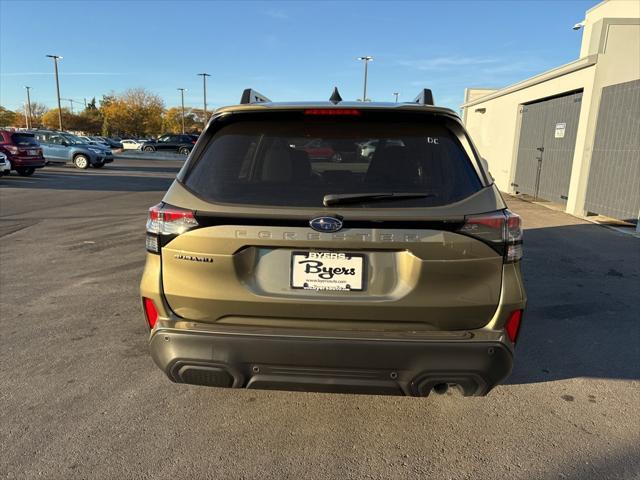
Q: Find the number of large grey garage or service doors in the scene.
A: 2